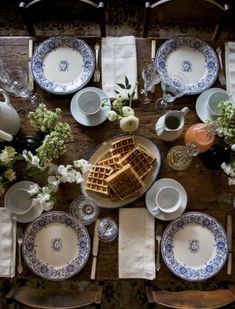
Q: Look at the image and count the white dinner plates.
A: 4